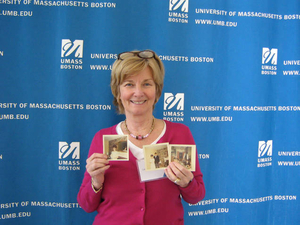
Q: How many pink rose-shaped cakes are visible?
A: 0